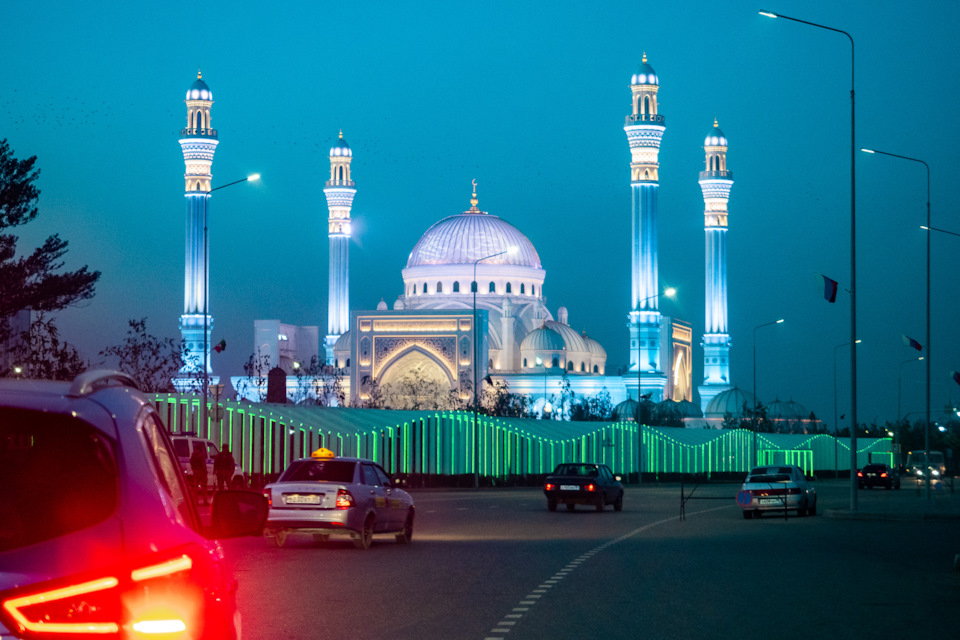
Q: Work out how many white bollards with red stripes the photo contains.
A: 0